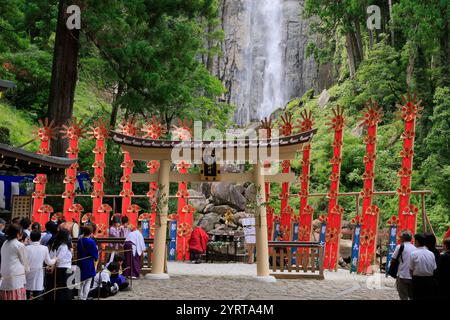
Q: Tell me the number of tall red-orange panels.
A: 12